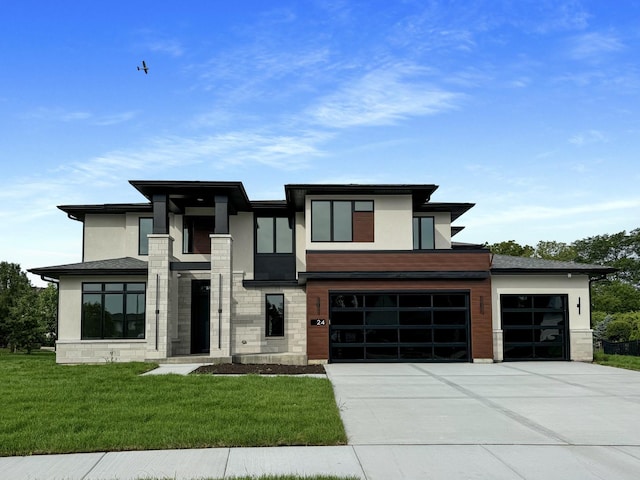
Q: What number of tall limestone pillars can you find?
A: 2